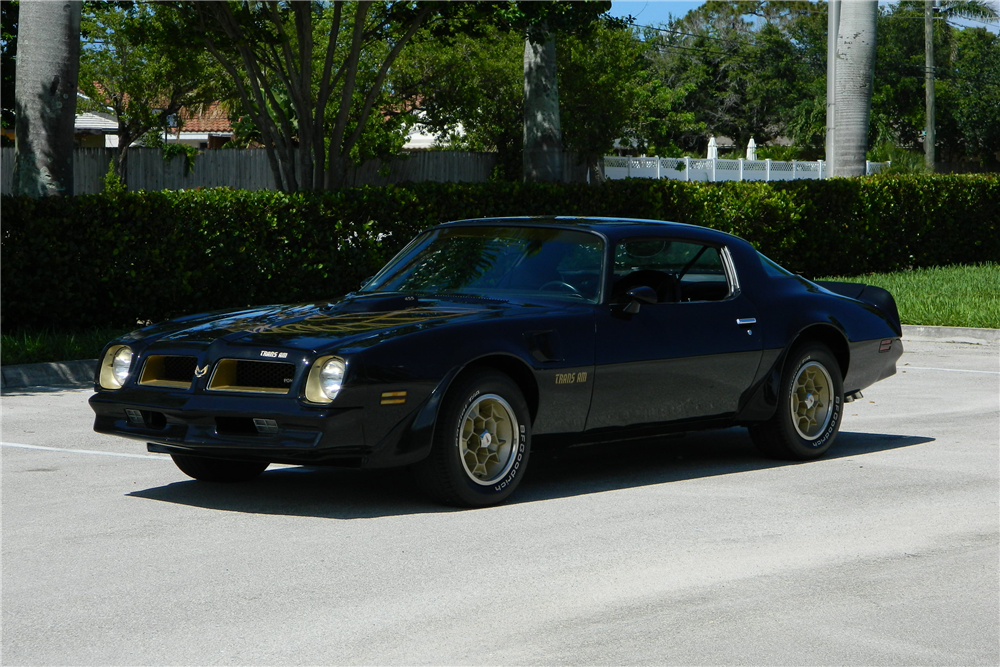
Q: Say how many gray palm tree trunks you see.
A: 3